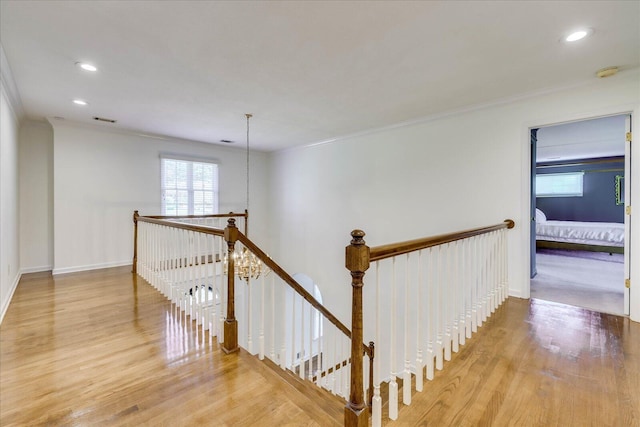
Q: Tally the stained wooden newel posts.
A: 5